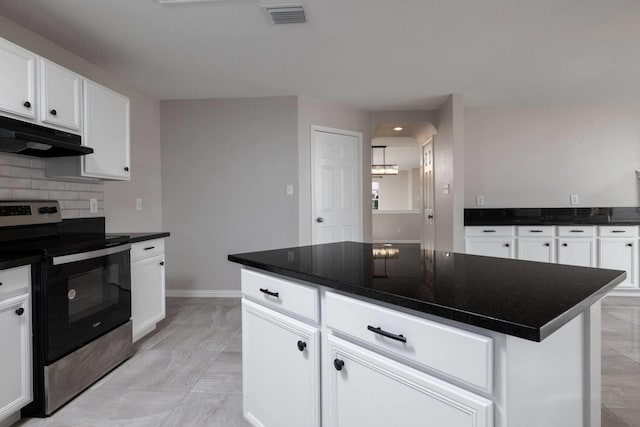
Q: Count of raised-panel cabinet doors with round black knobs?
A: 11